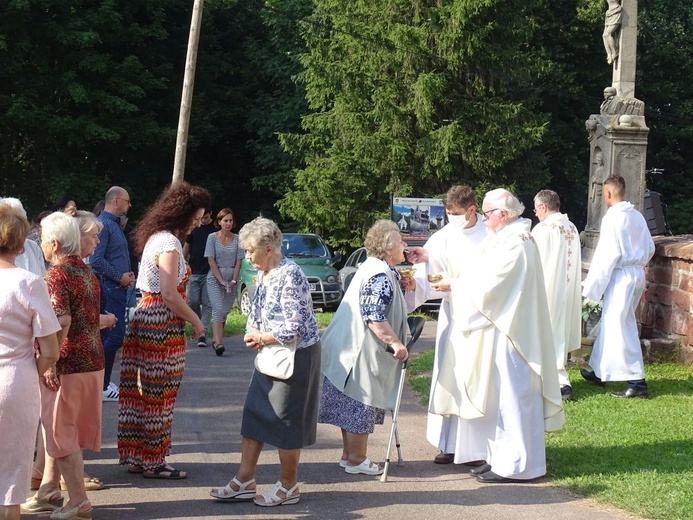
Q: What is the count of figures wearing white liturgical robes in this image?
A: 4